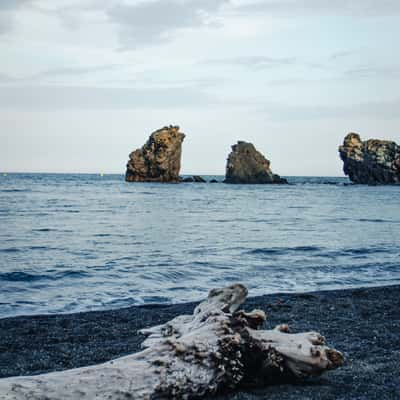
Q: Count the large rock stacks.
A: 3